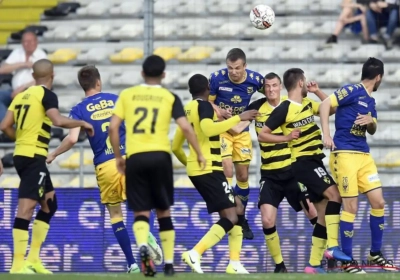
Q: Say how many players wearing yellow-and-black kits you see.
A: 5